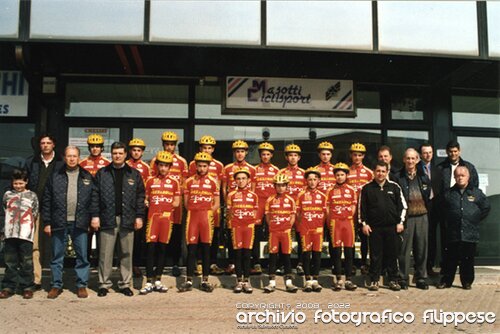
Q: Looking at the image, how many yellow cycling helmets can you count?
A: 15